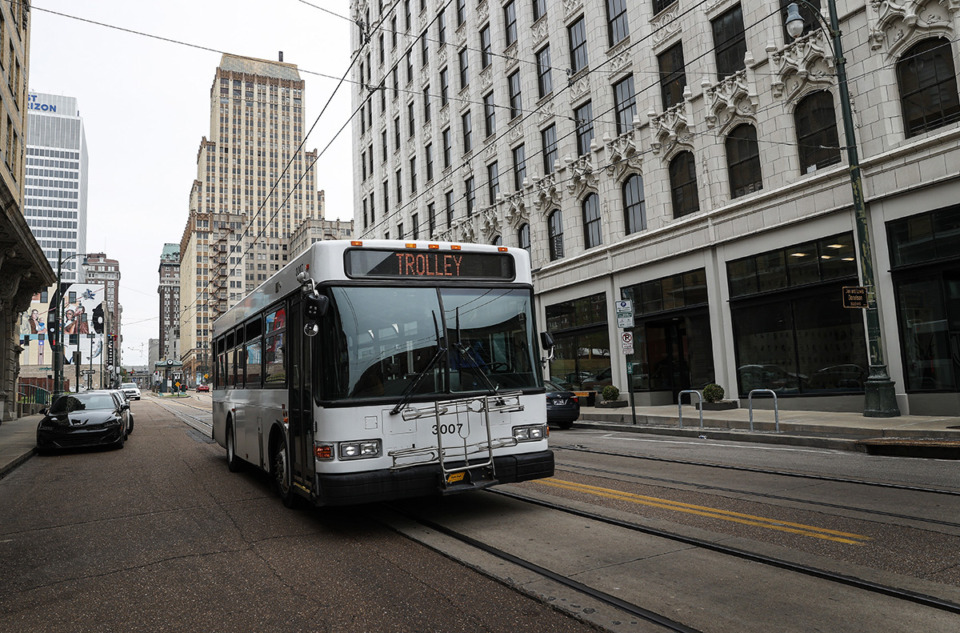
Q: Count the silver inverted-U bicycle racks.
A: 2